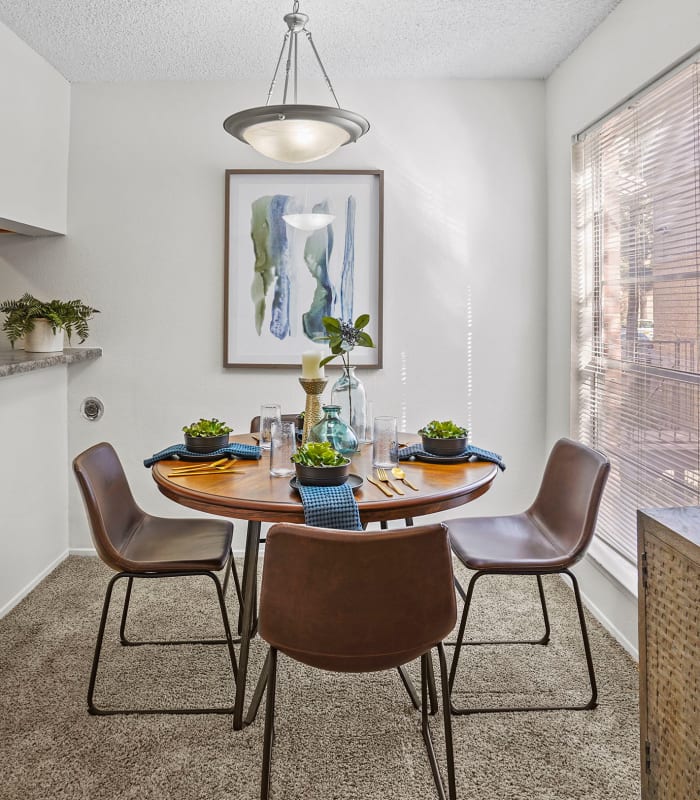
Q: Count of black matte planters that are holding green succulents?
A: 3